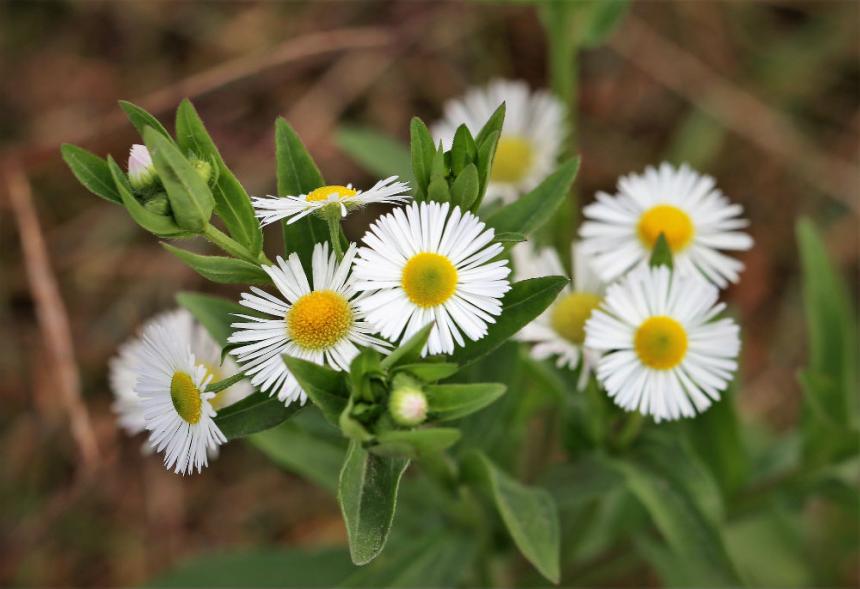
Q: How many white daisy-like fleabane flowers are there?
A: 9